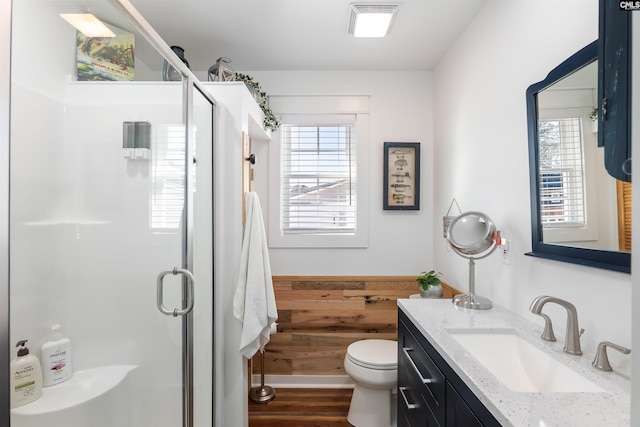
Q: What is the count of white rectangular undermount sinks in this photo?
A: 1